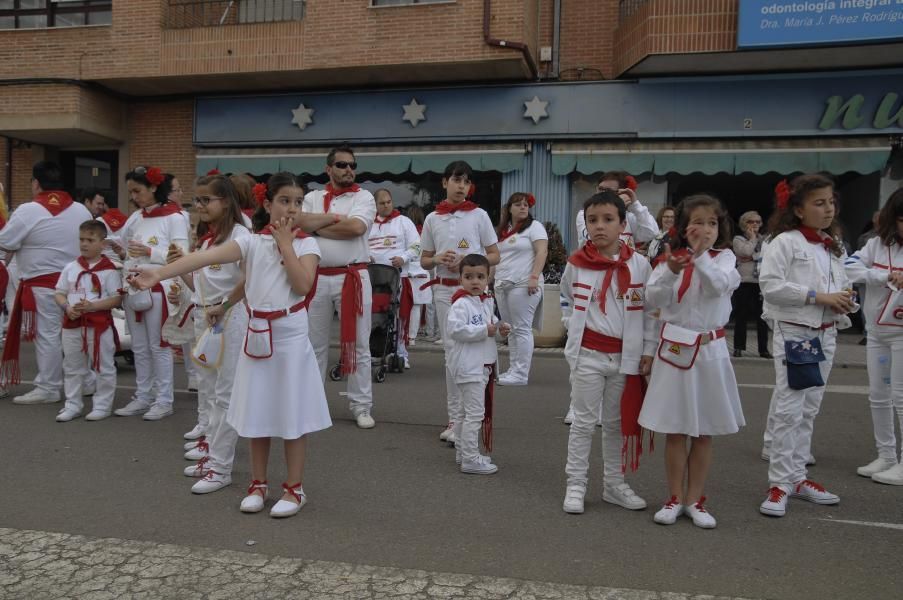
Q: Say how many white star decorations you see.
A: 3